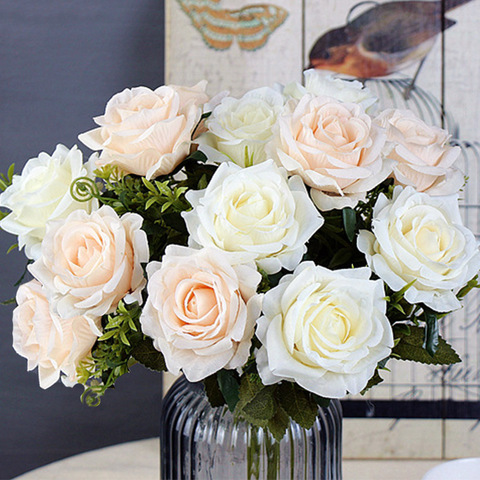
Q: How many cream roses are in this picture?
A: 6